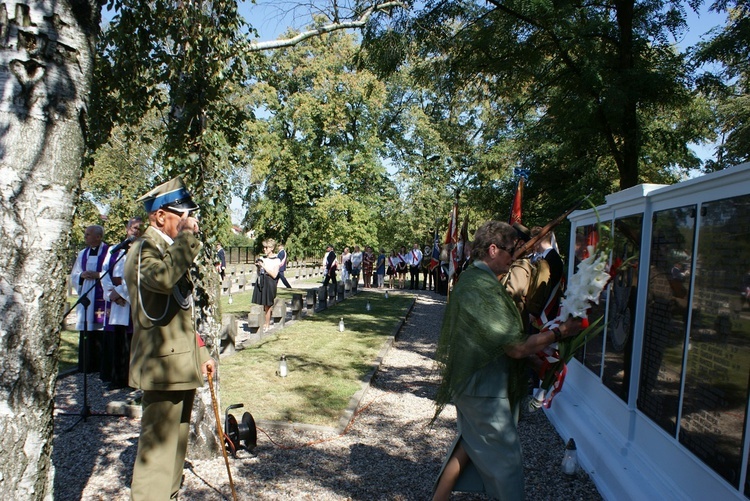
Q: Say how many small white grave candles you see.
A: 6